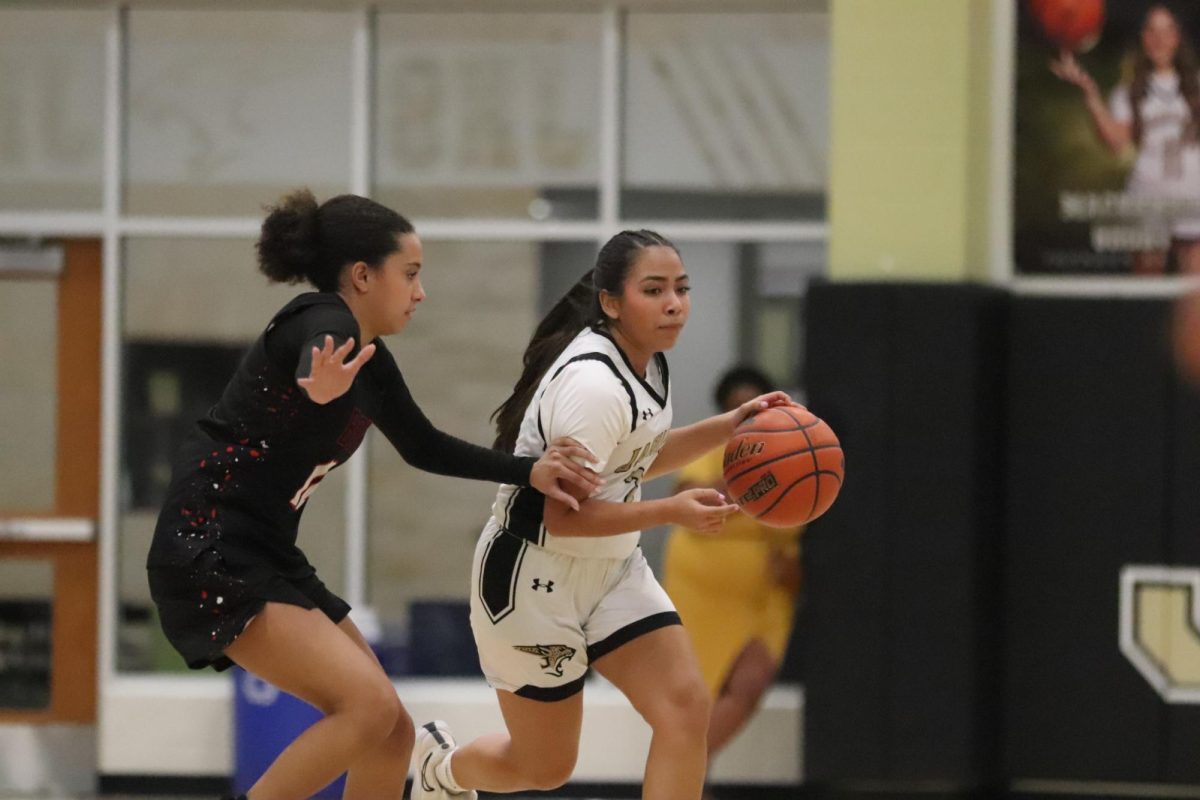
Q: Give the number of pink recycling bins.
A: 0